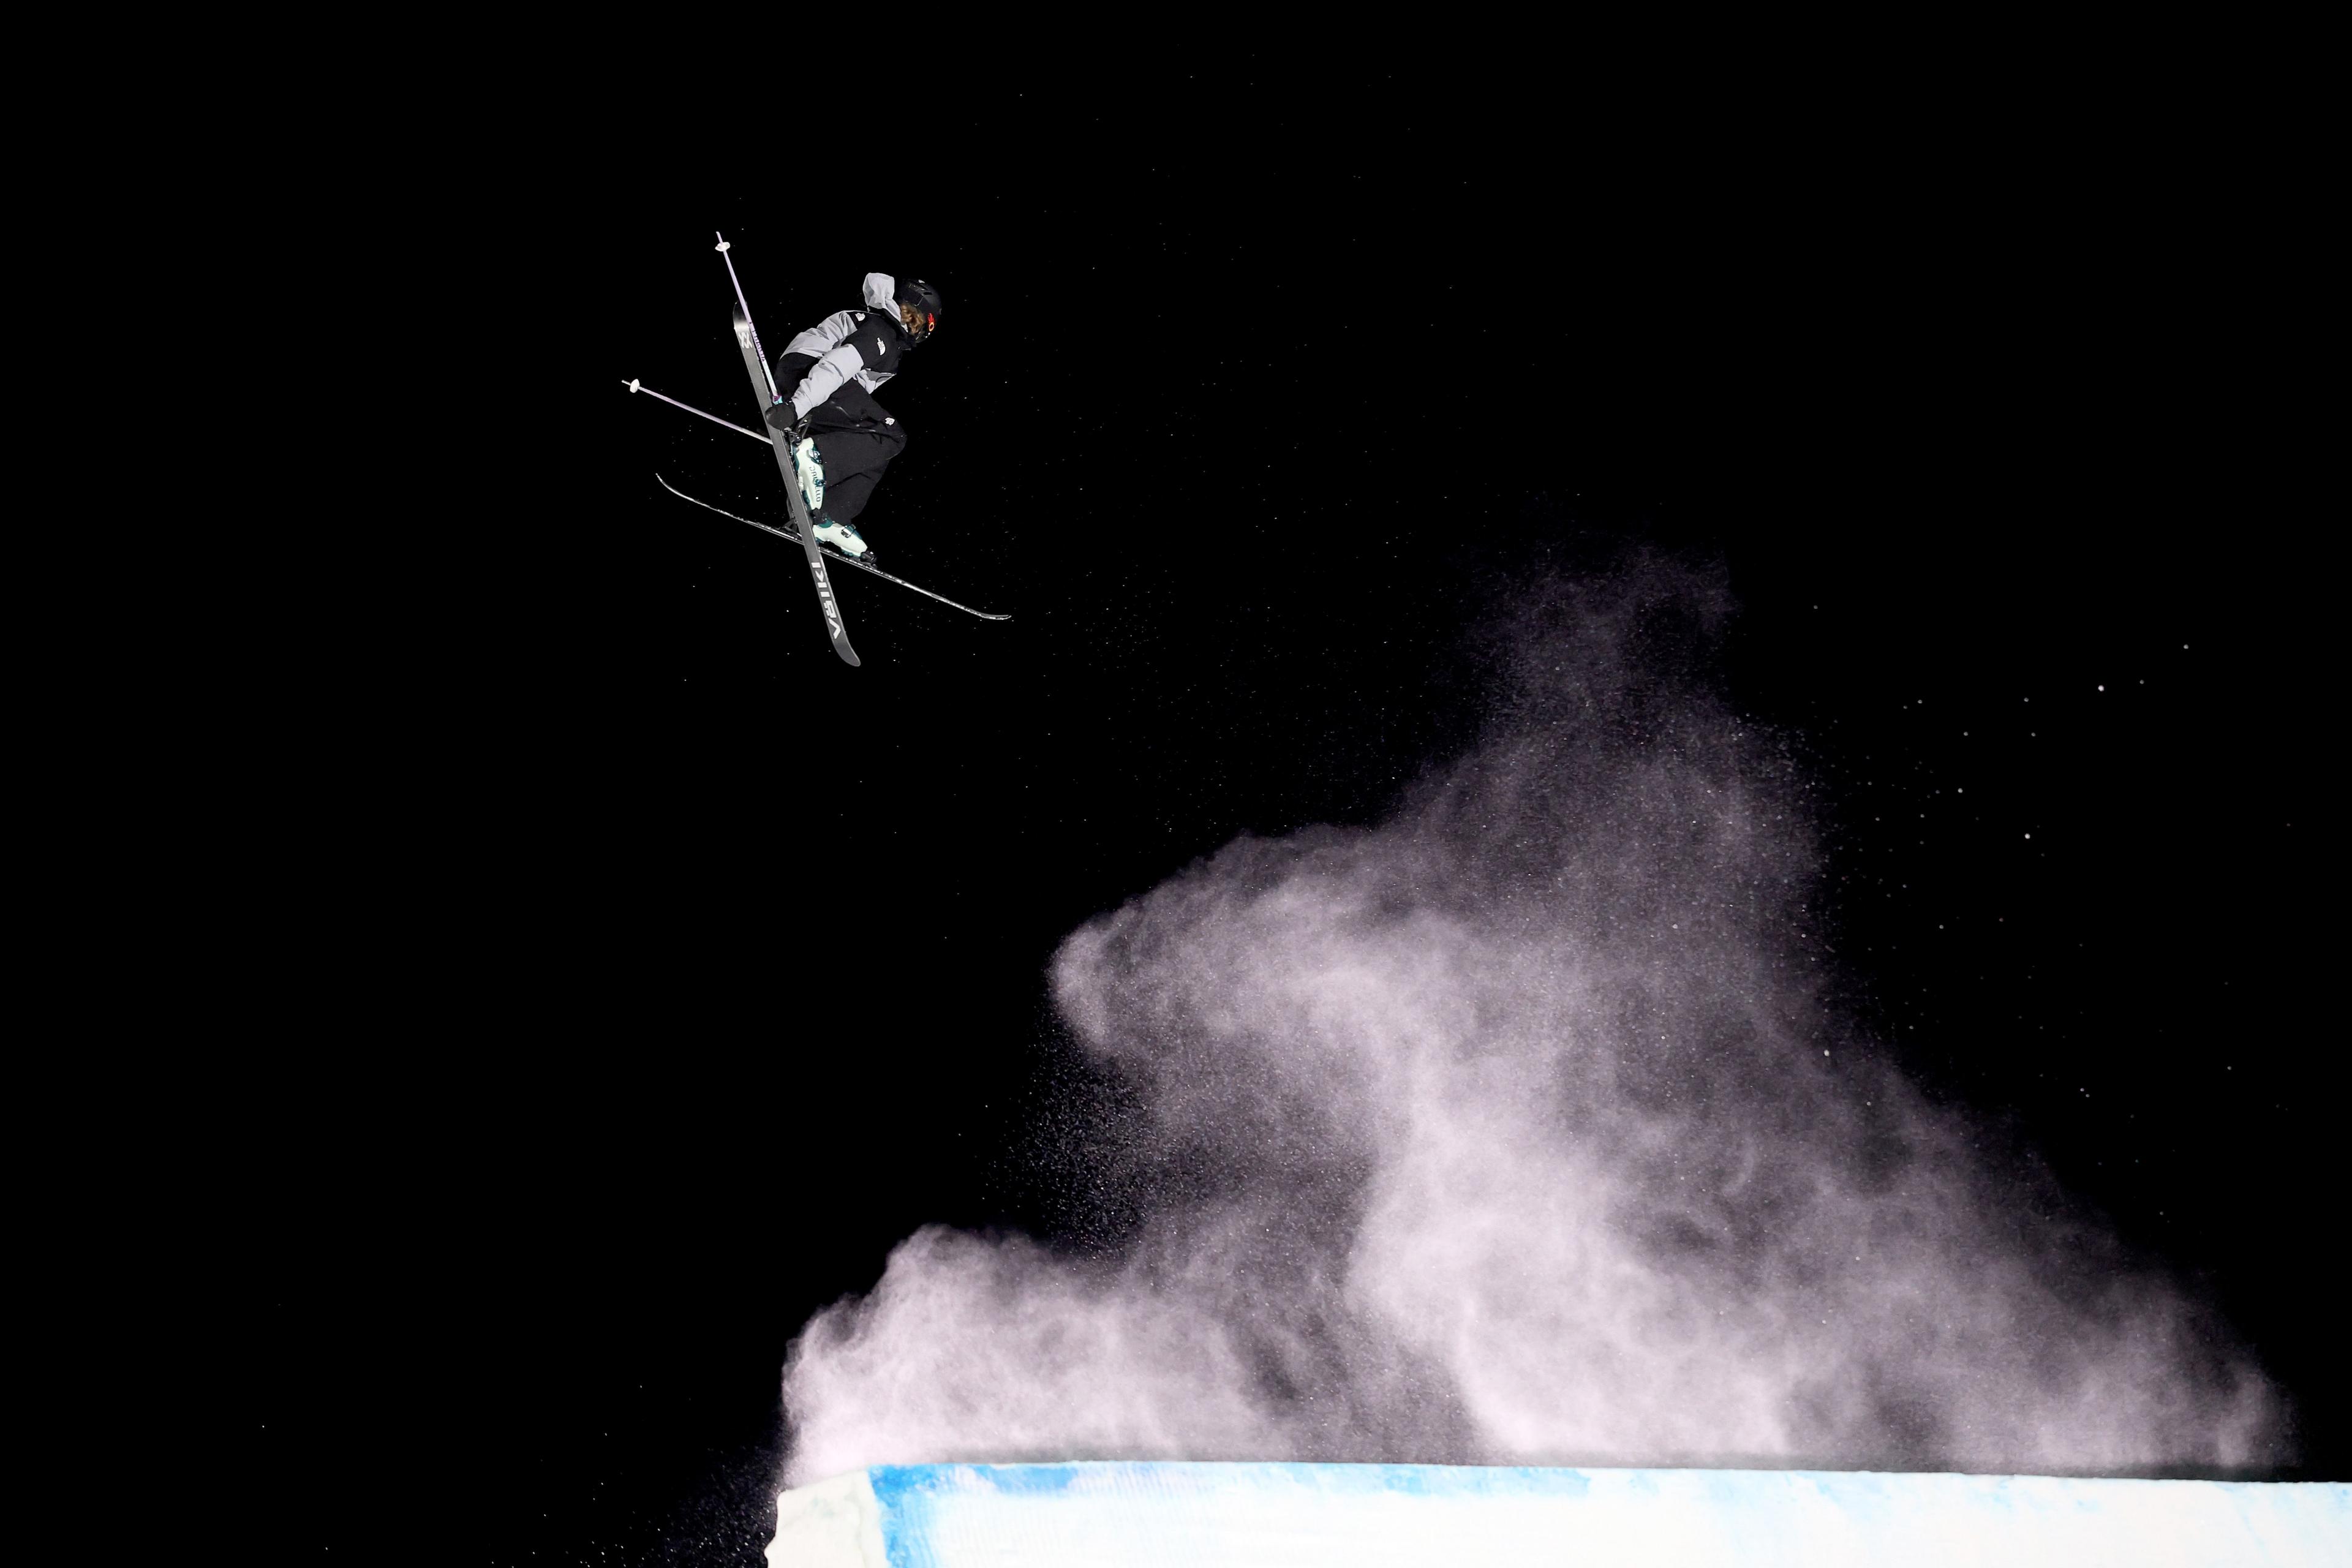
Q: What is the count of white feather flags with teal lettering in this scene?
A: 0